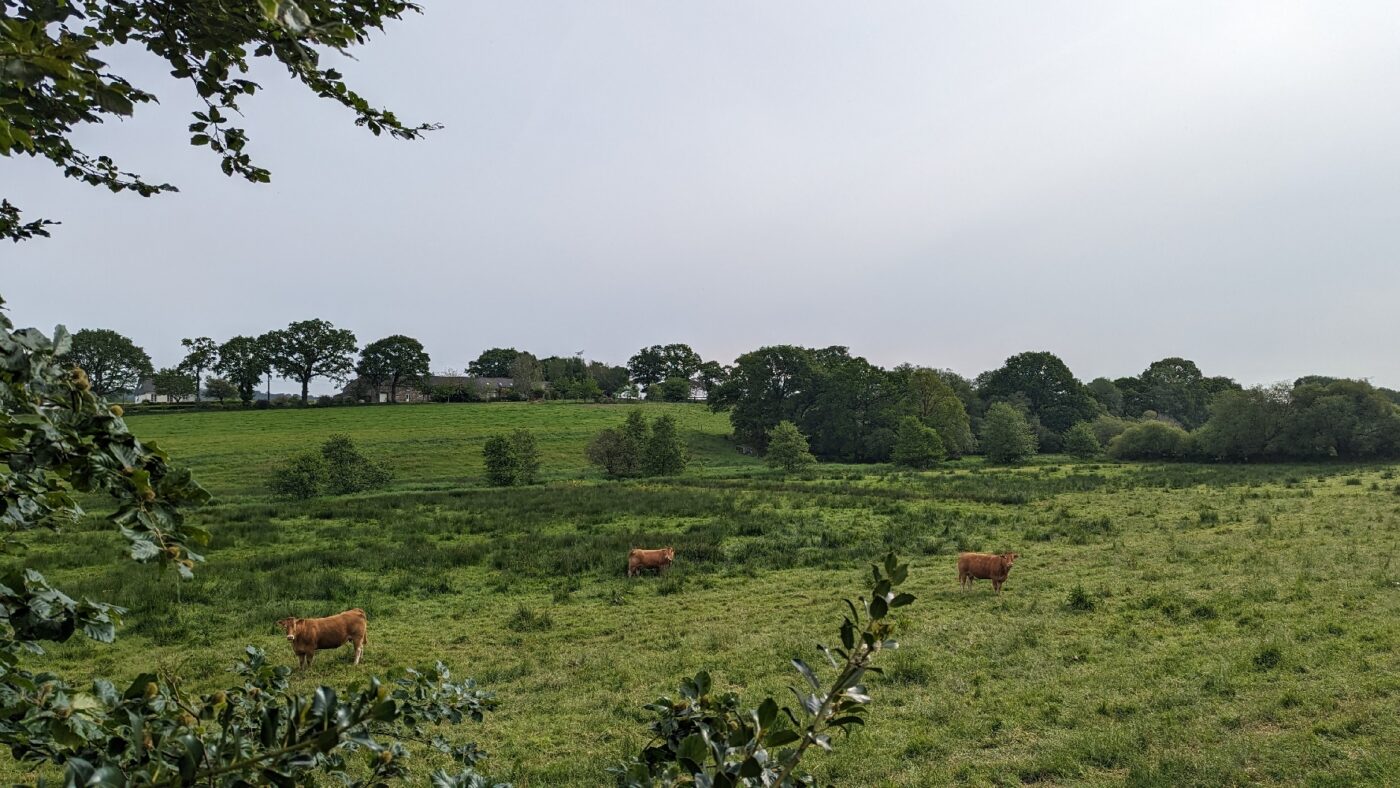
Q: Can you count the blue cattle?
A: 0